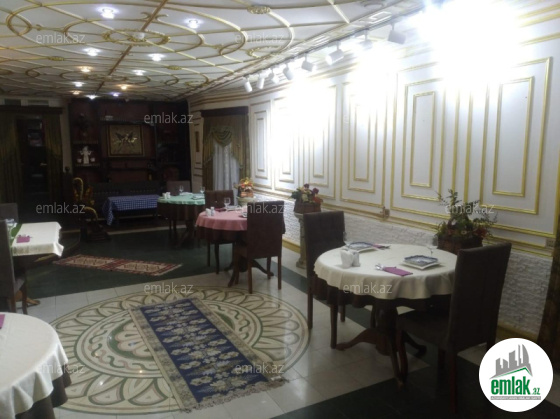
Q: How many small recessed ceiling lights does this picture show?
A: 11